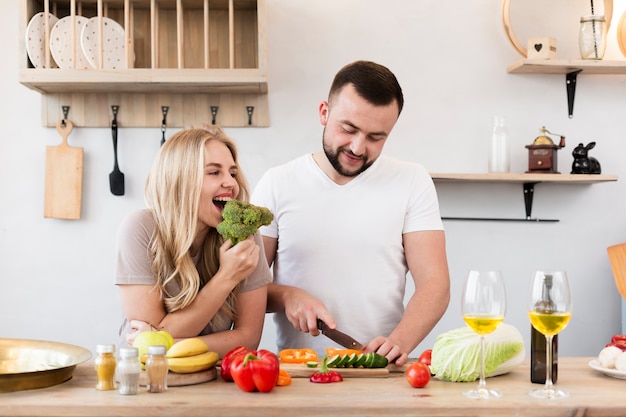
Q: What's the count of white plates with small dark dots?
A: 3